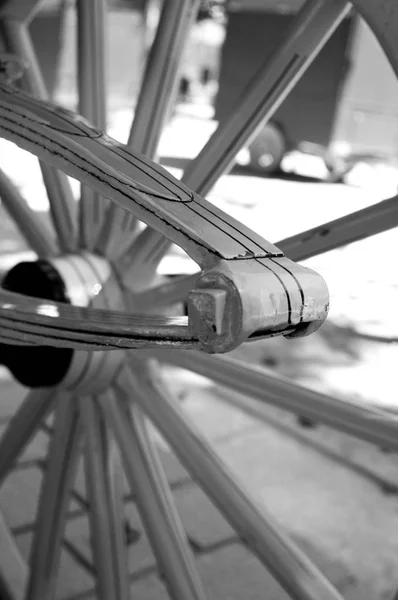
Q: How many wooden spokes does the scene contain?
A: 12